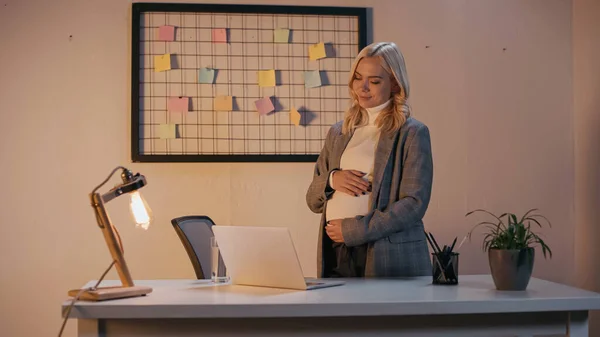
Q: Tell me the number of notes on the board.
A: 13